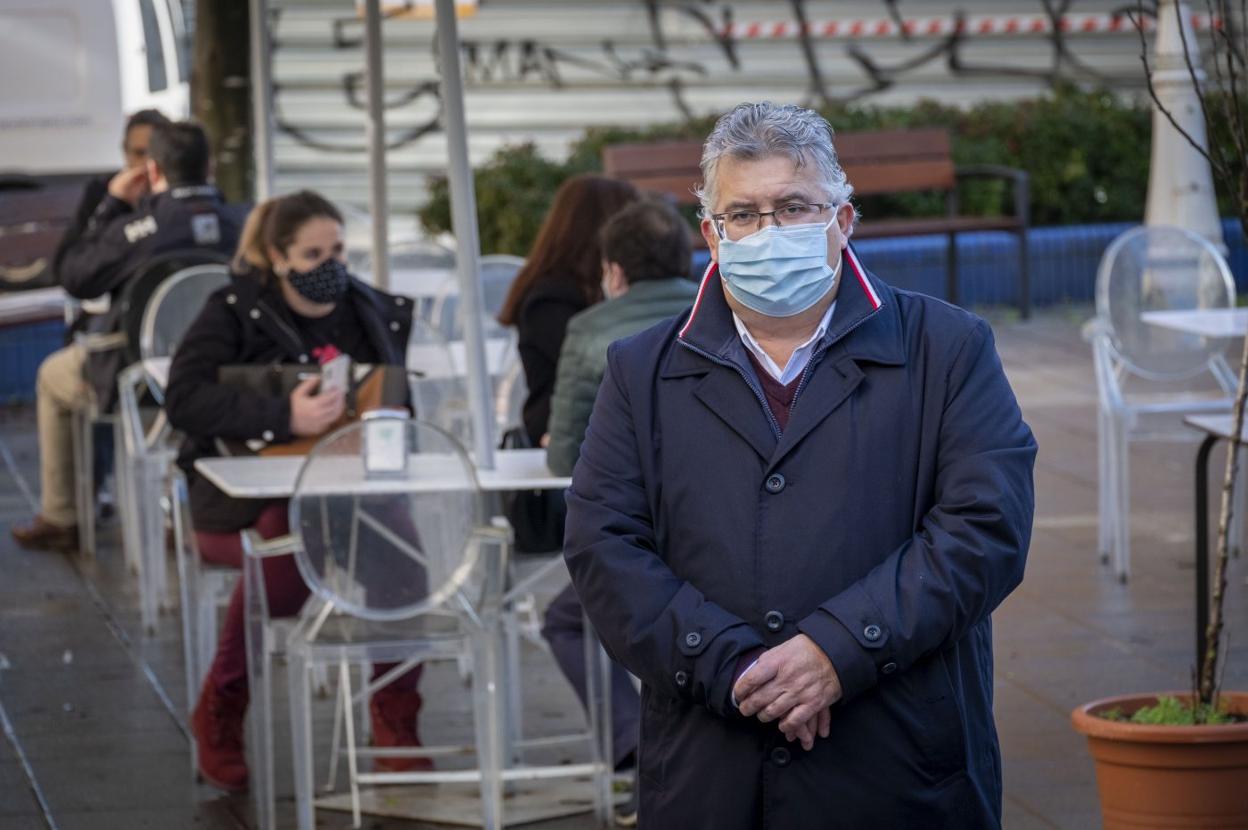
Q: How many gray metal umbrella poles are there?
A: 3